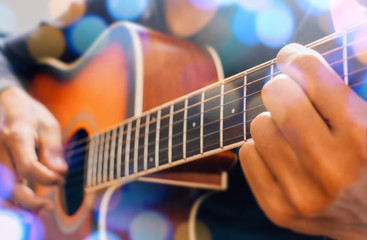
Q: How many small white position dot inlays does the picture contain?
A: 4